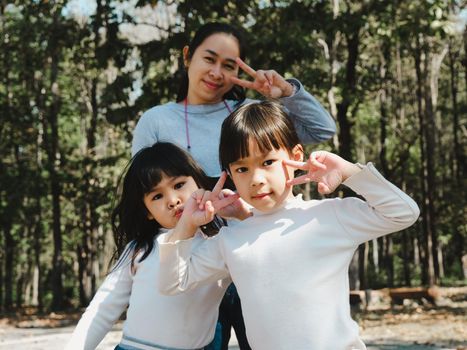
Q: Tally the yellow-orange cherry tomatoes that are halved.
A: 0